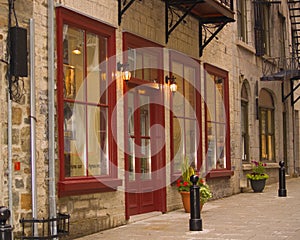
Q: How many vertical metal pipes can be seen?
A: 3